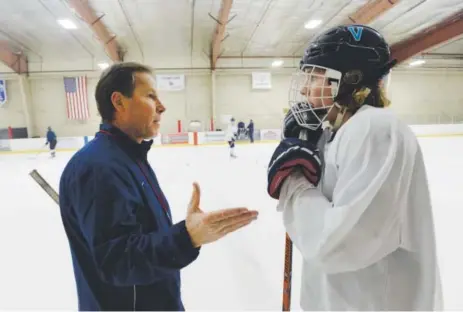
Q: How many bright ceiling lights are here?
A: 5